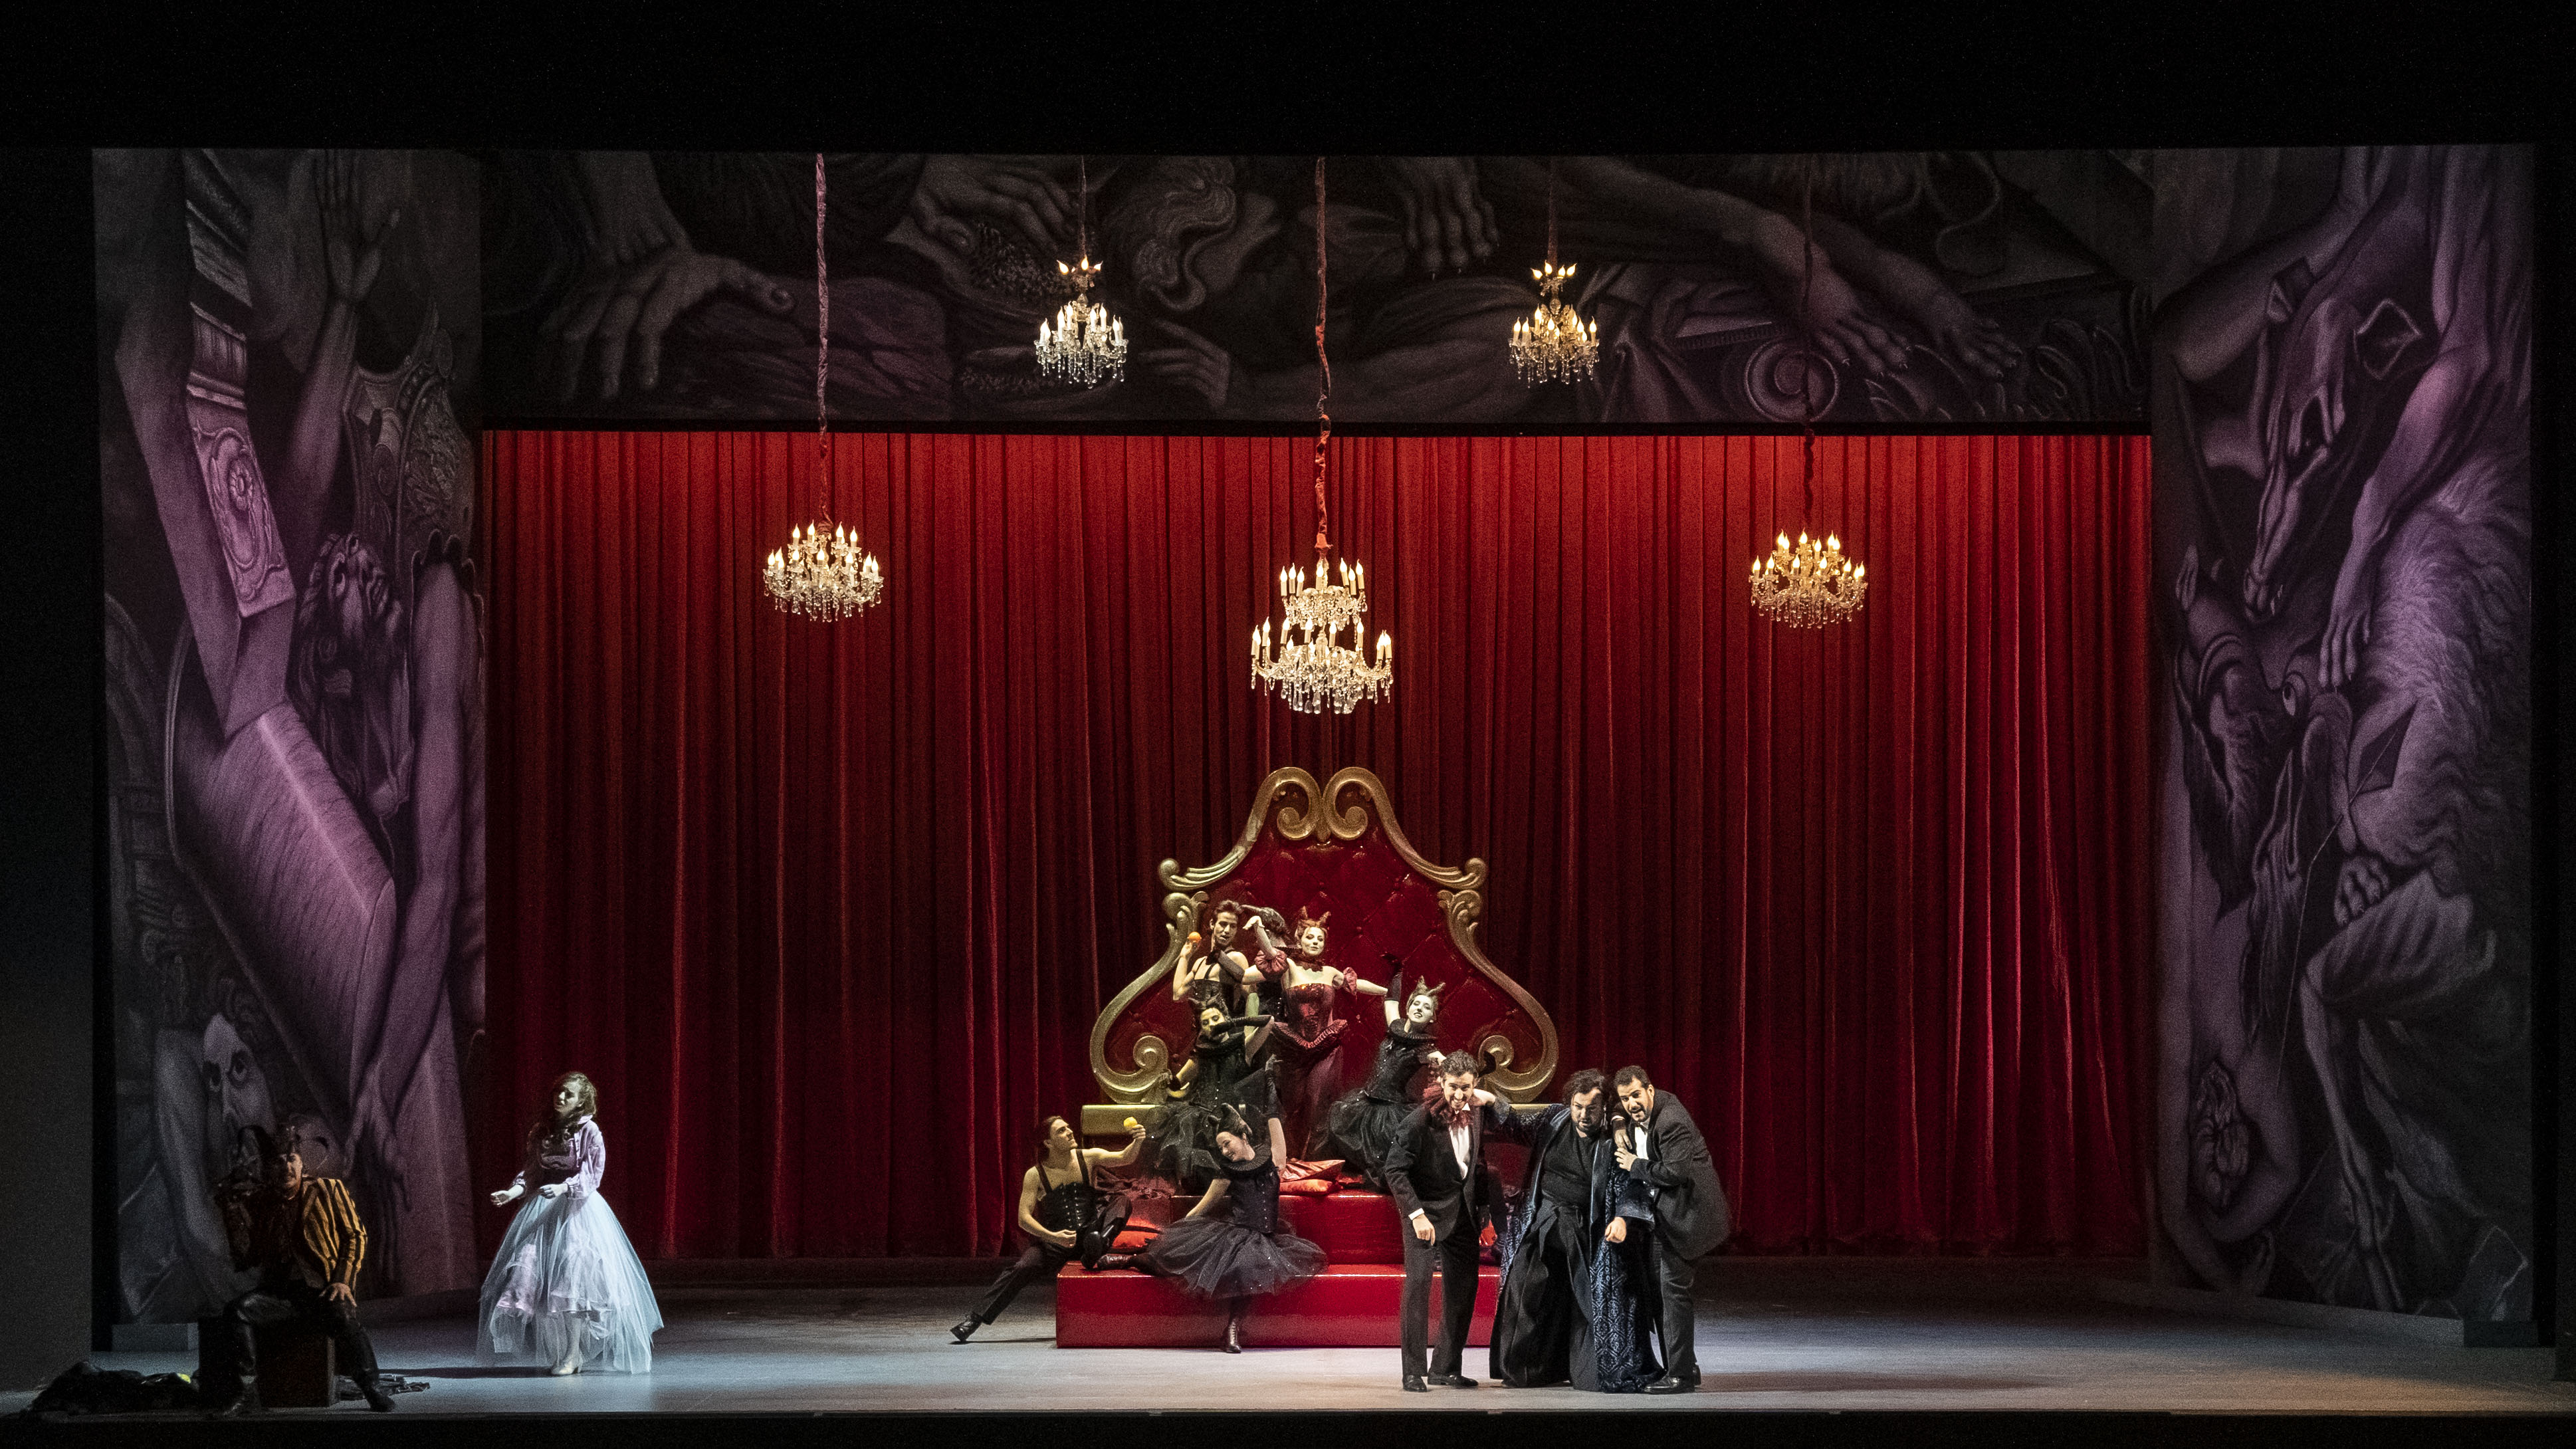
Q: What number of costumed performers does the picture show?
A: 12